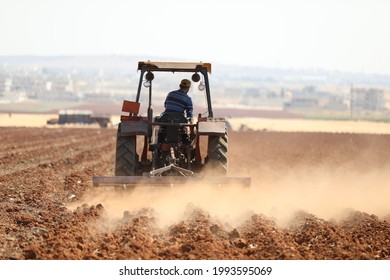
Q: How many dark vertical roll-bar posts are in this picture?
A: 2